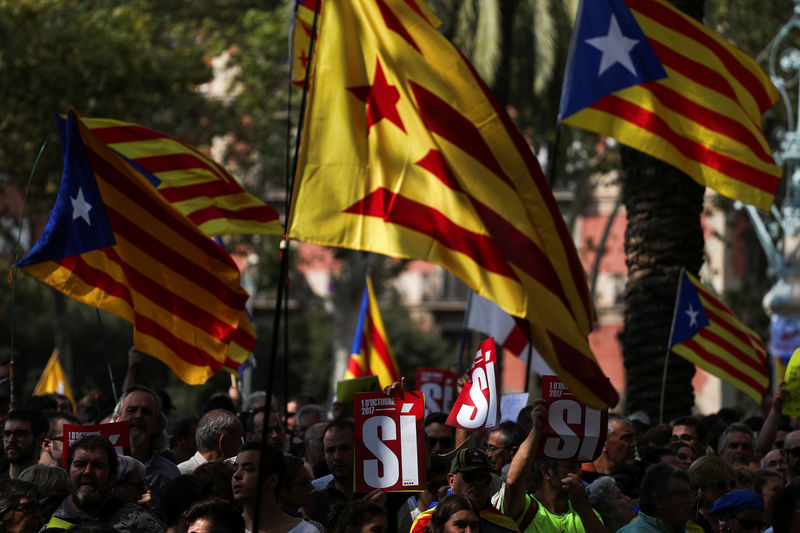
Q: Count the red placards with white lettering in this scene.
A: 5